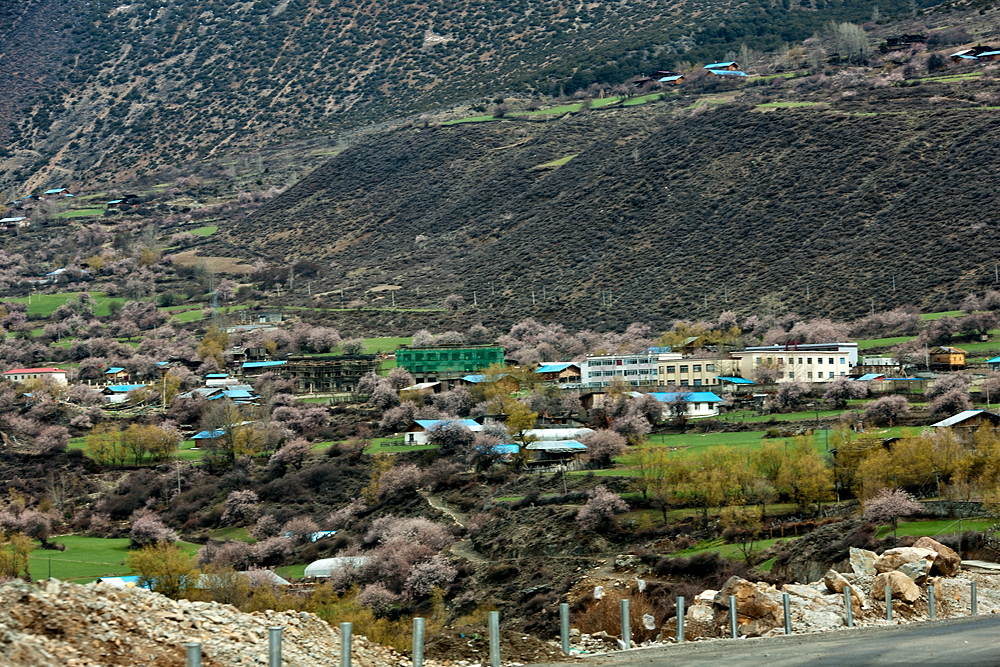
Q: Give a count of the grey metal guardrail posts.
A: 14